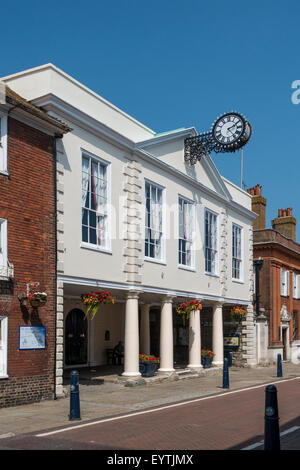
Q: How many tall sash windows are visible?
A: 5